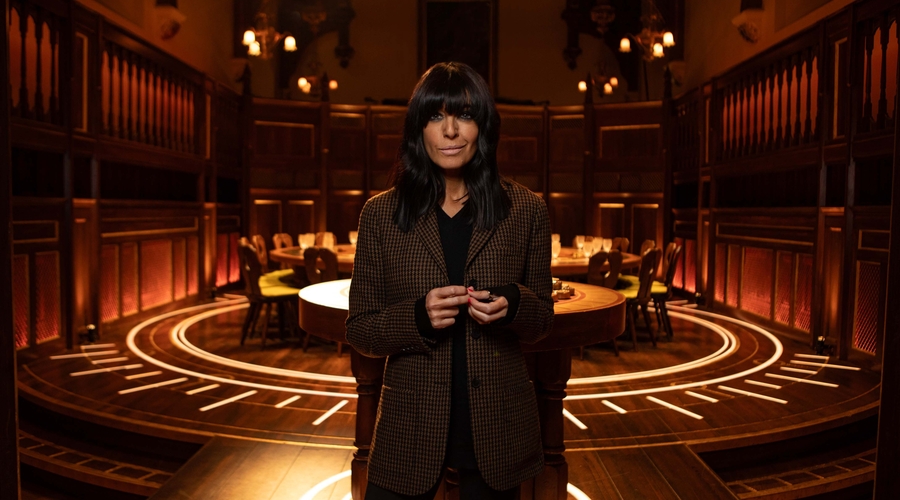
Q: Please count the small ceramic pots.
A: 0